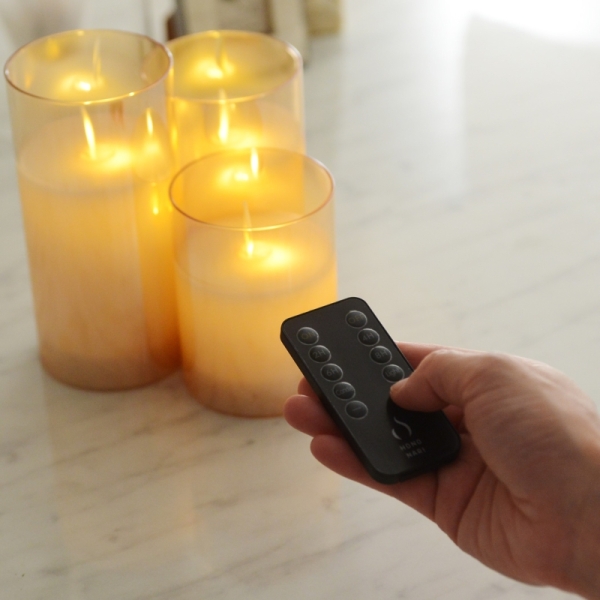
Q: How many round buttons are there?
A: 9